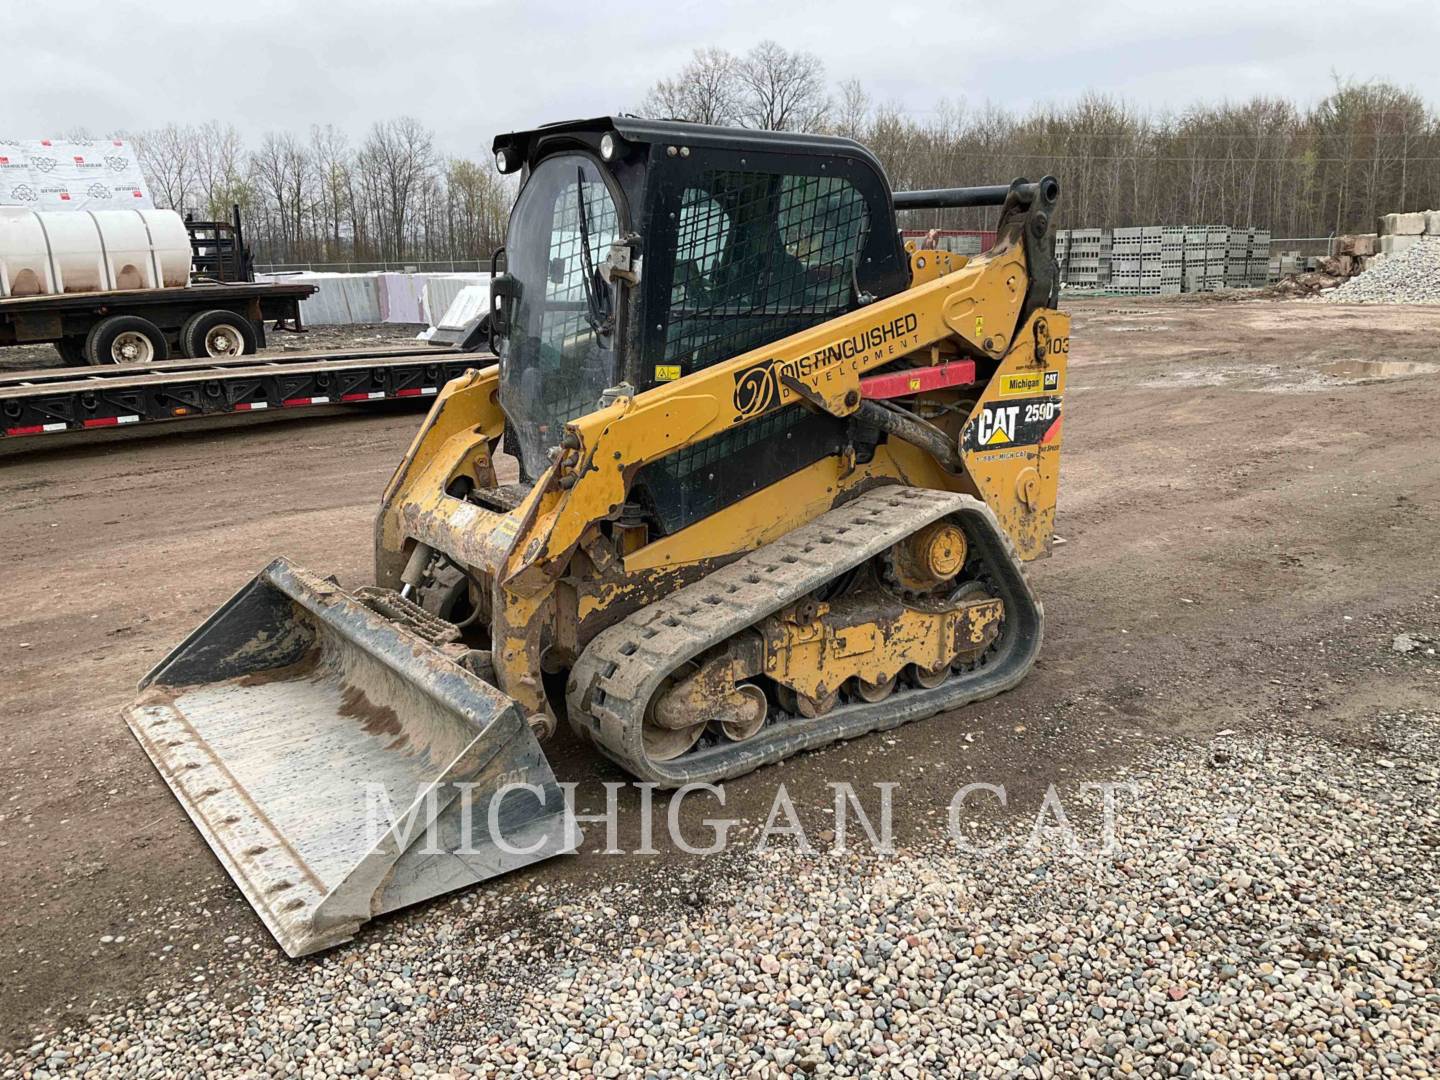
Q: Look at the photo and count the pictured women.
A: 0